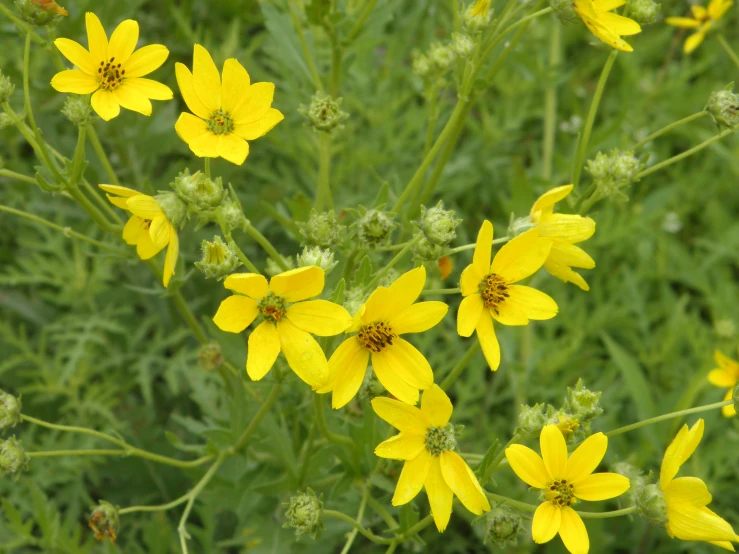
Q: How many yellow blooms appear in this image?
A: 13